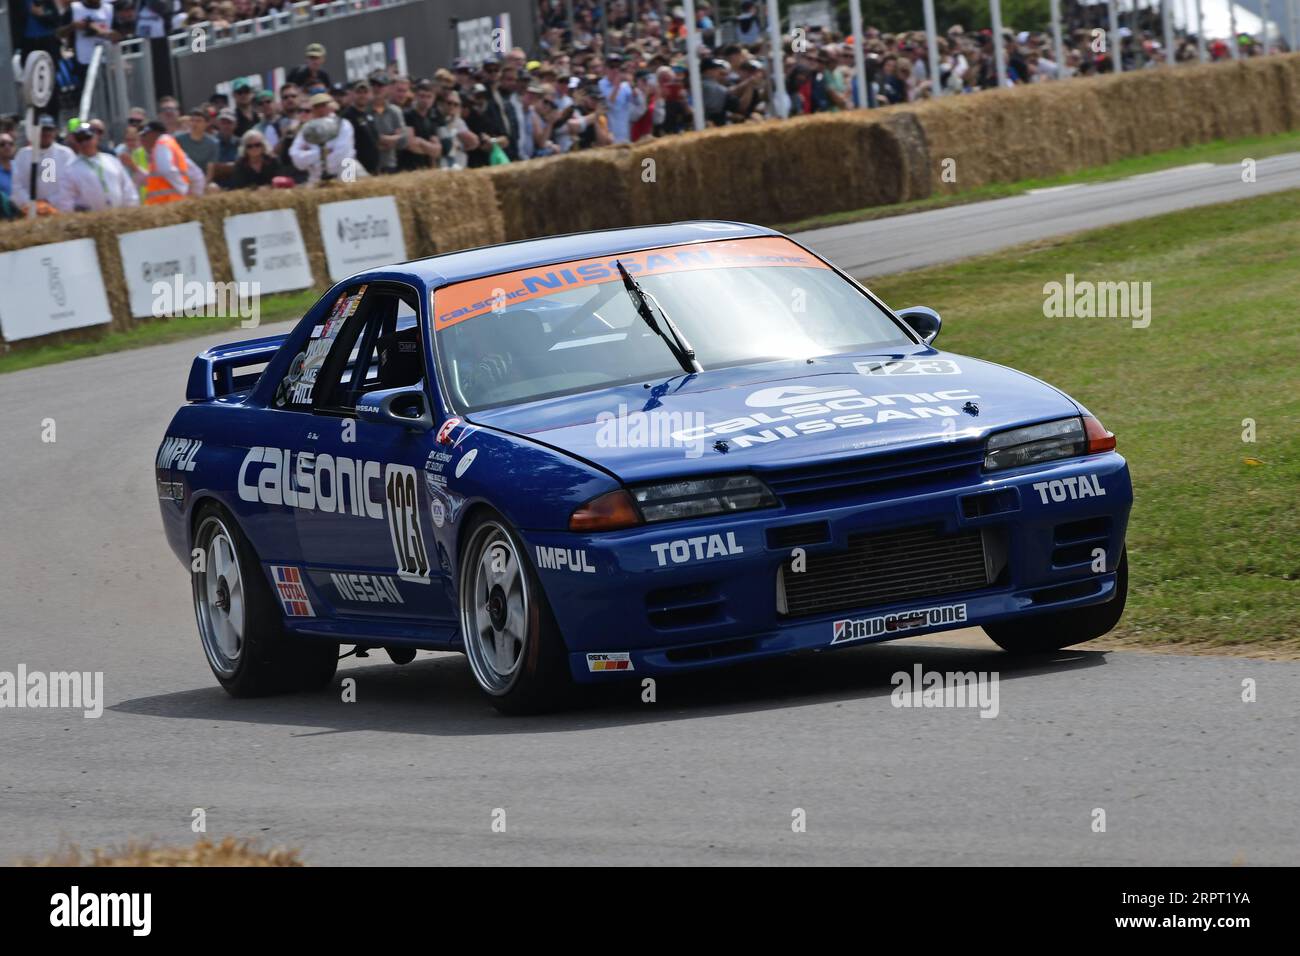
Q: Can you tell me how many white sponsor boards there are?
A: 4